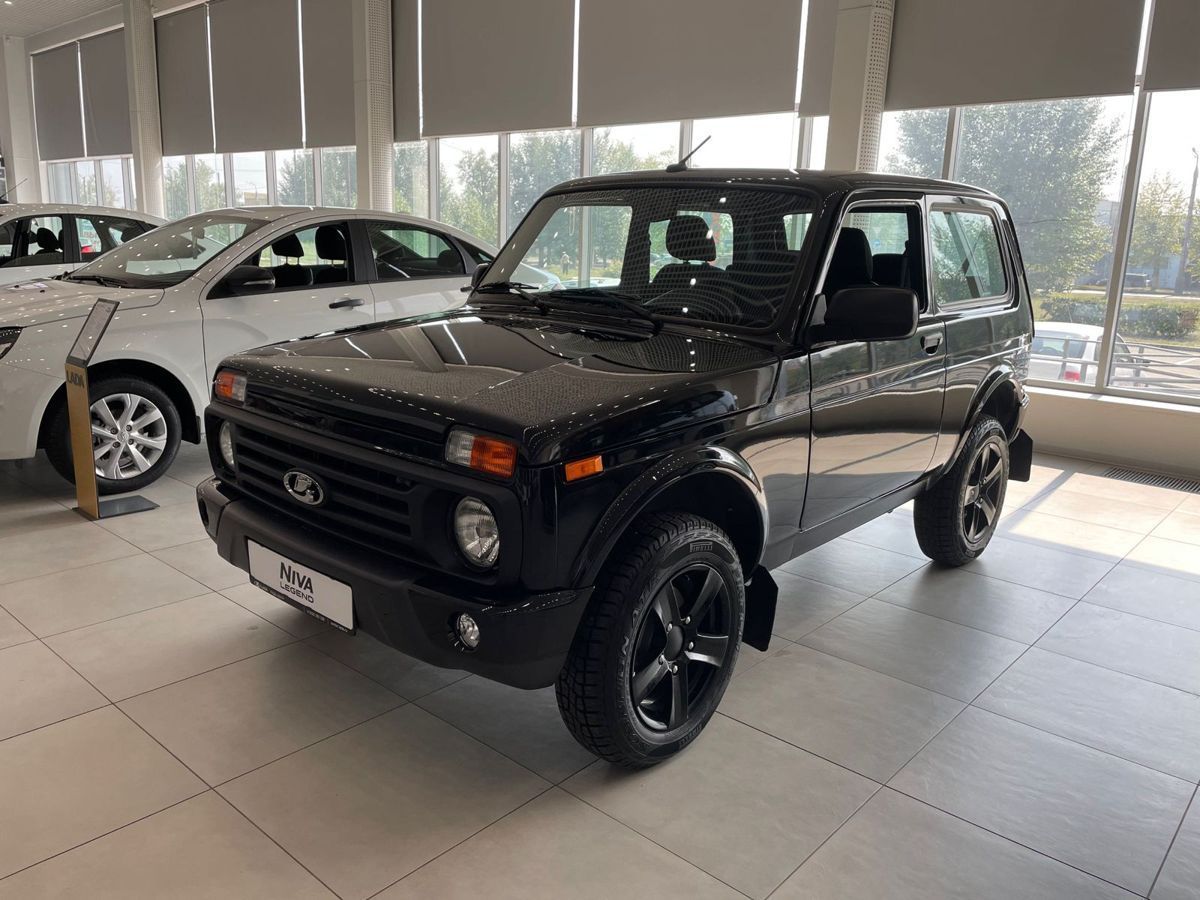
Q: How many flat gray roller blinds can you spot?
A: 11